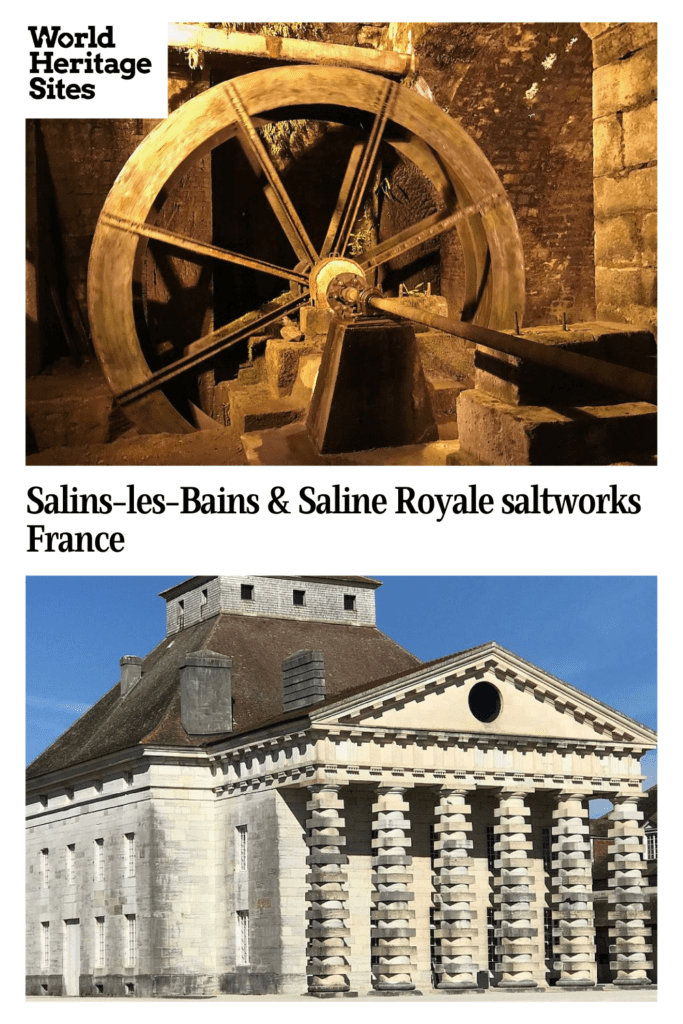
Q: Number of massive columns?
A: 6